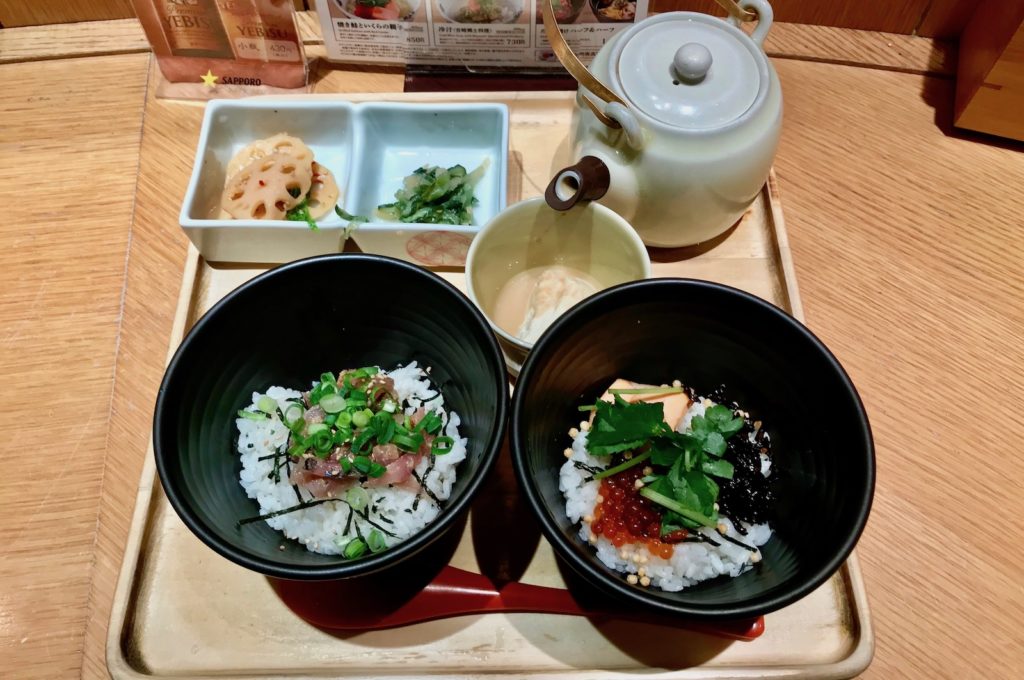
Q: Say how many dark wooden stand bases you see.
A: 1